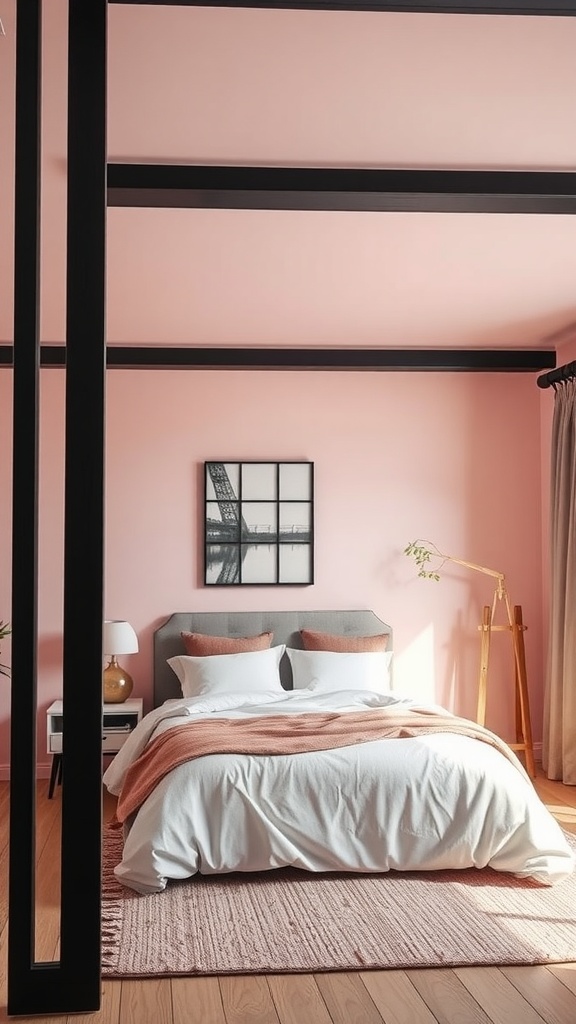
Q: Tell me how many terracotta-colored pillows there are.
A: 2